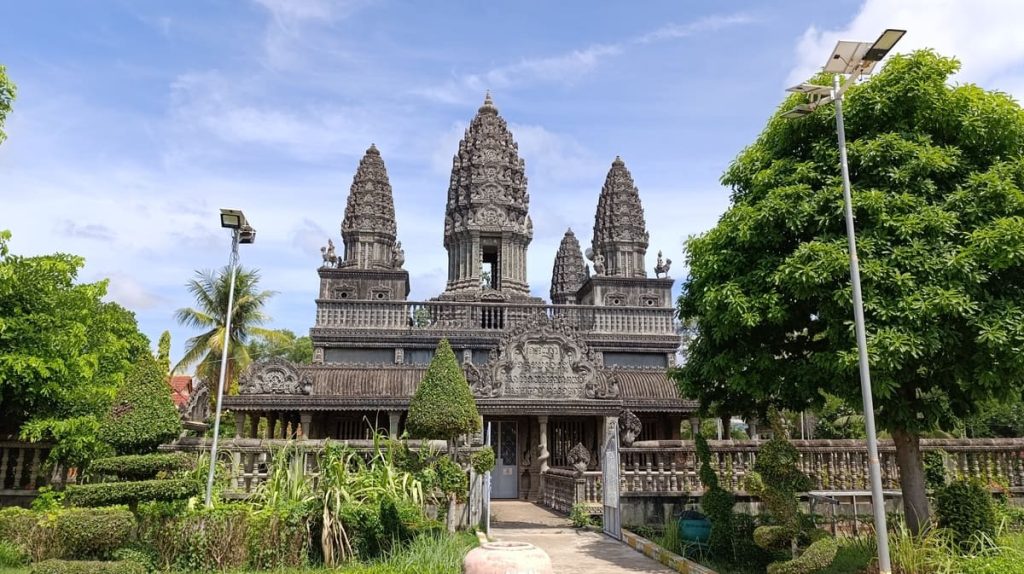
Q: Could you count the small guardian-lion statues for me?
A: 4